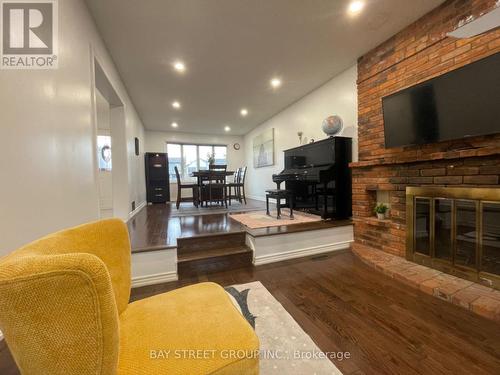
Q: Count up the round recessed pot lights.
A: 7